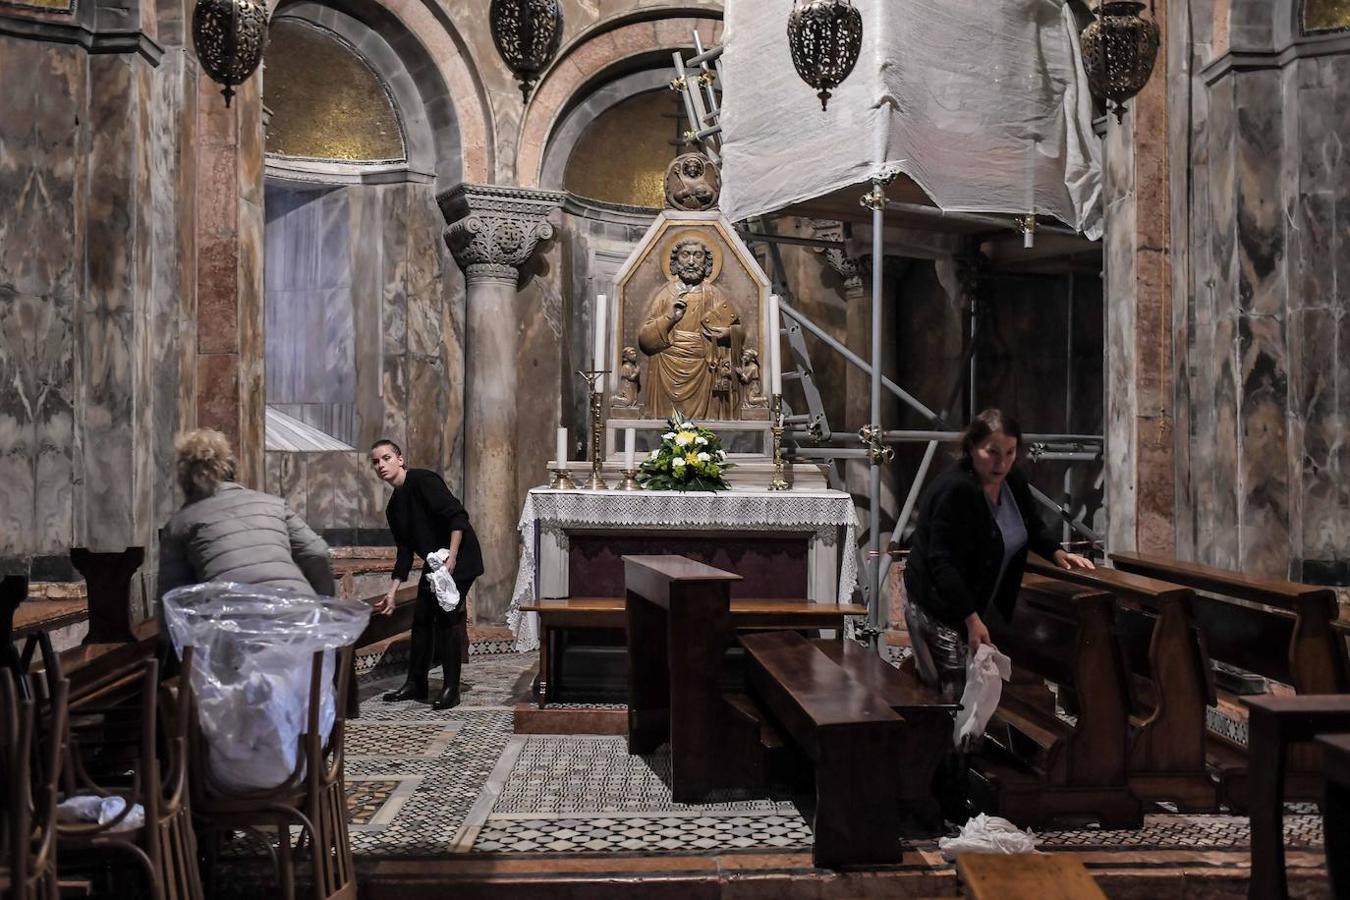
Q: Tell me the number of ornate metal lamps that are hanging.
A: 4